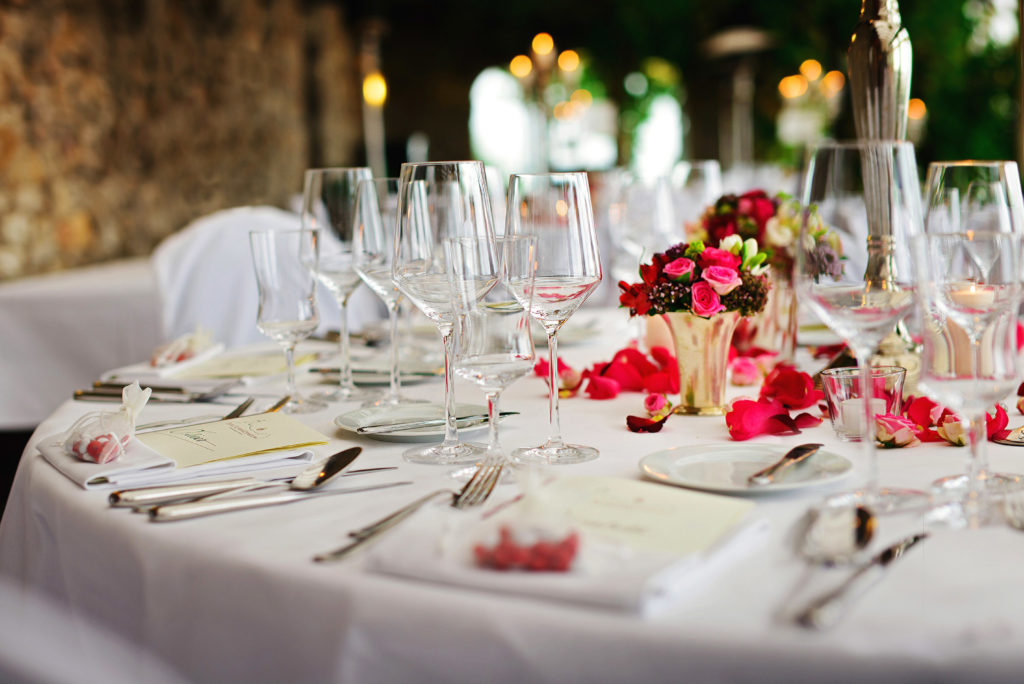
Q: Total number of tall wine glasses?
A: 6